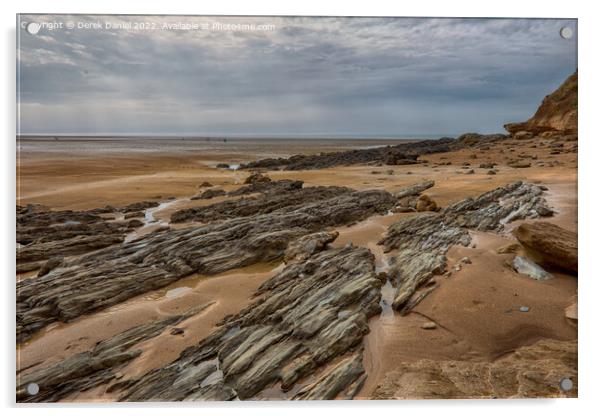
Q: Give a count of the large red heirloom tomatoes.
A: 0